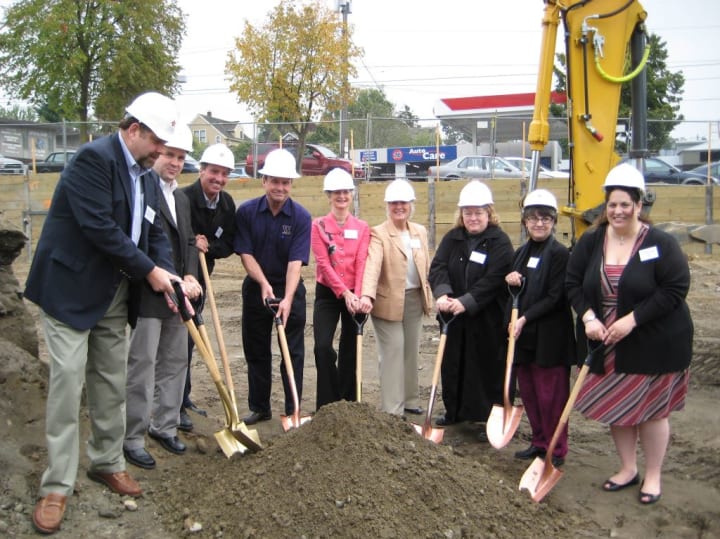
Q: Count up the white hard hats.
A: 9